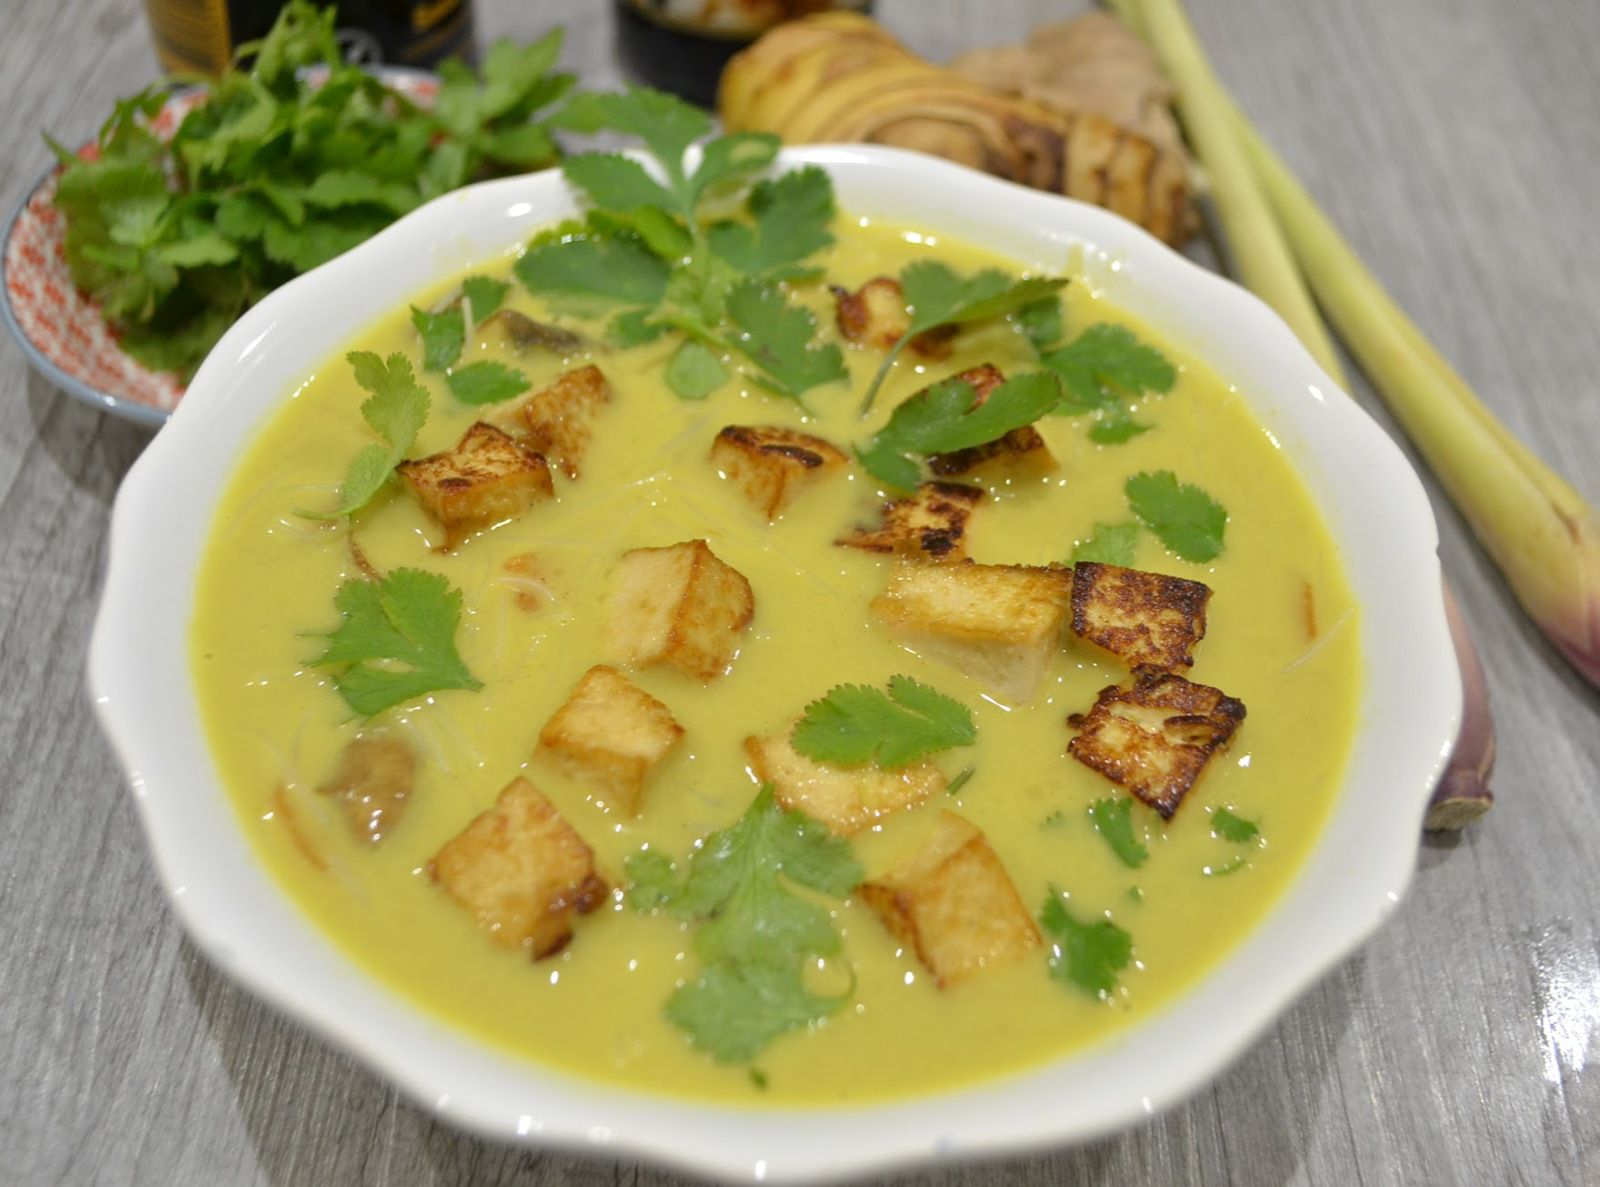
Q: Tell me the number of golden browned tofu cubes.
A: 14